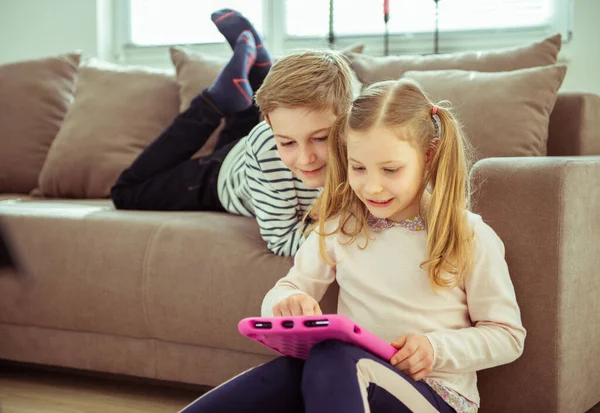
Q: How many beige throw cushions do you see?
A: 5